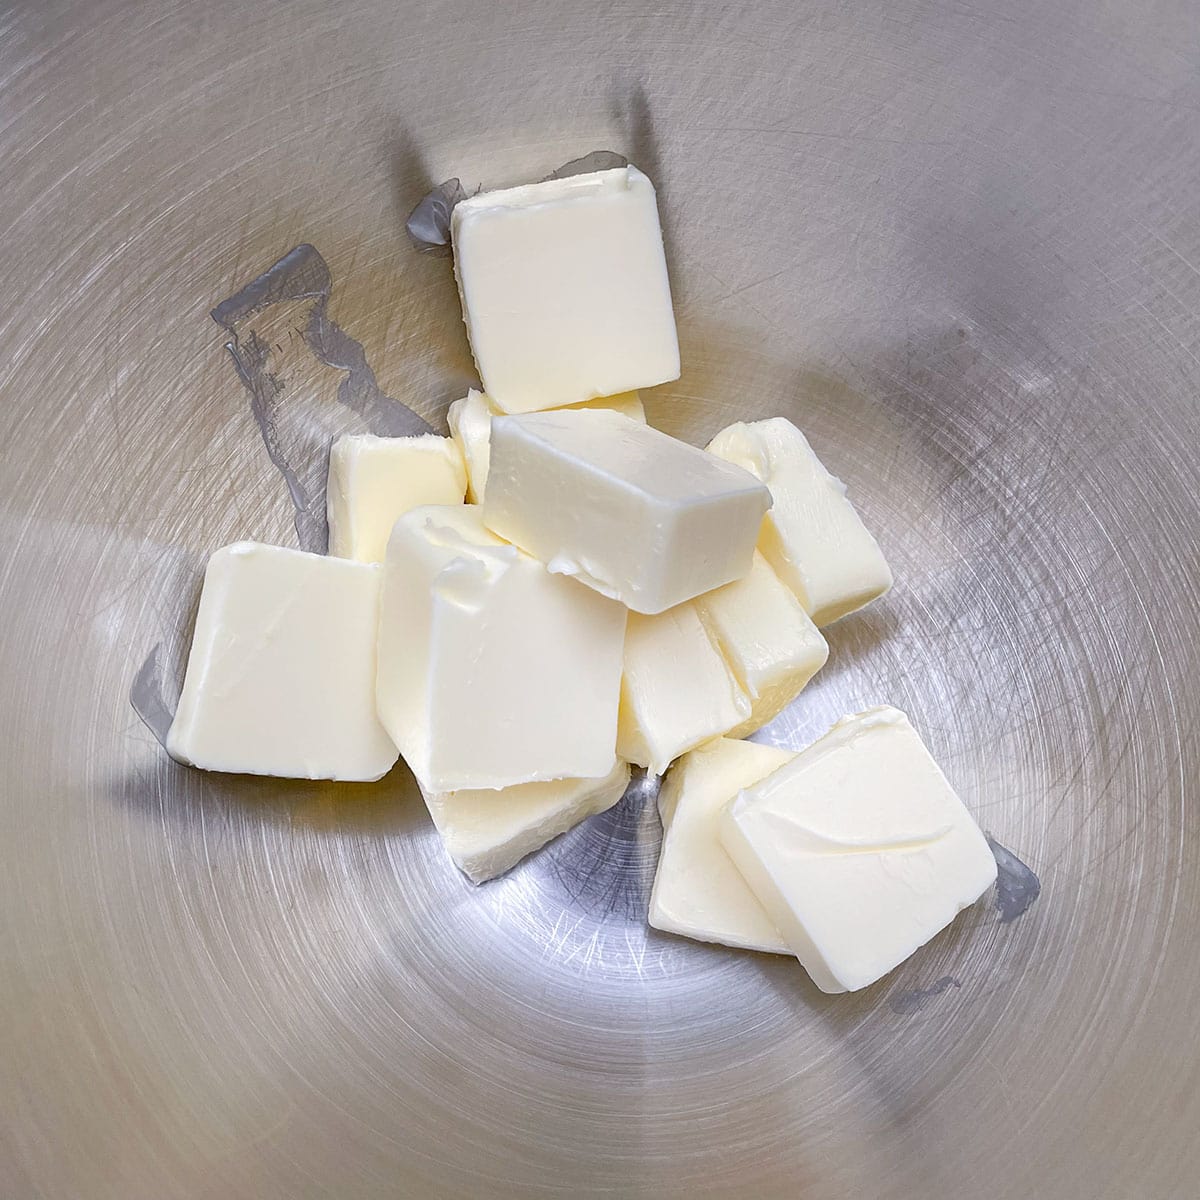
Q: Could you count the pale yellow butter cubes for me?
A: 12